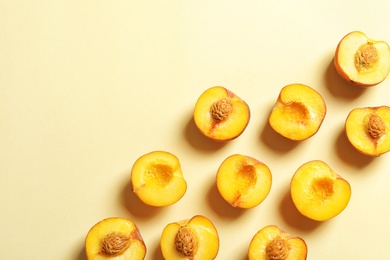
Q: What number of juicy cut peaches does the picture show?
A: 10